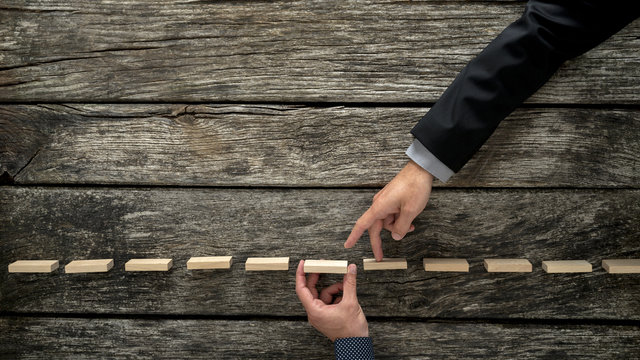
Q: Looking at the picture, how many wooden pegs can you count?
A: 11